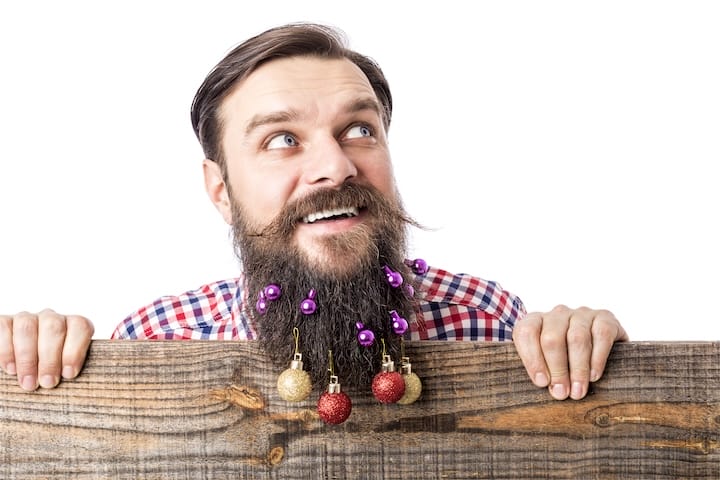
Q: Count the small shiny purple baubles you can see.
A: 8